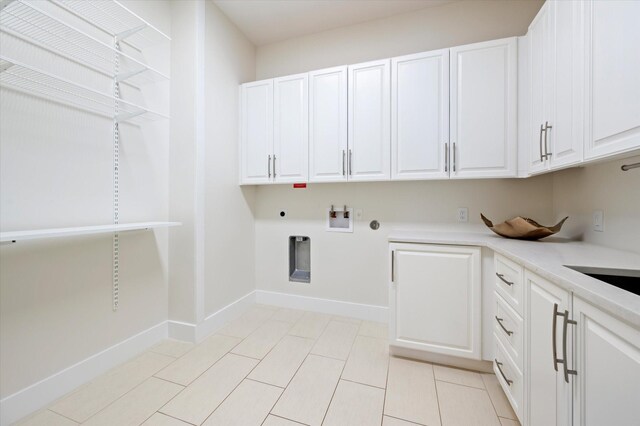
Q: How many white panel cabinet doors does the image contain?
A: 12